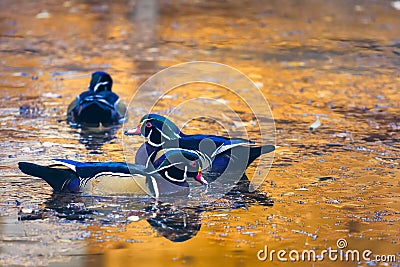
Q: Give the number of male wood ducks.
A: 3